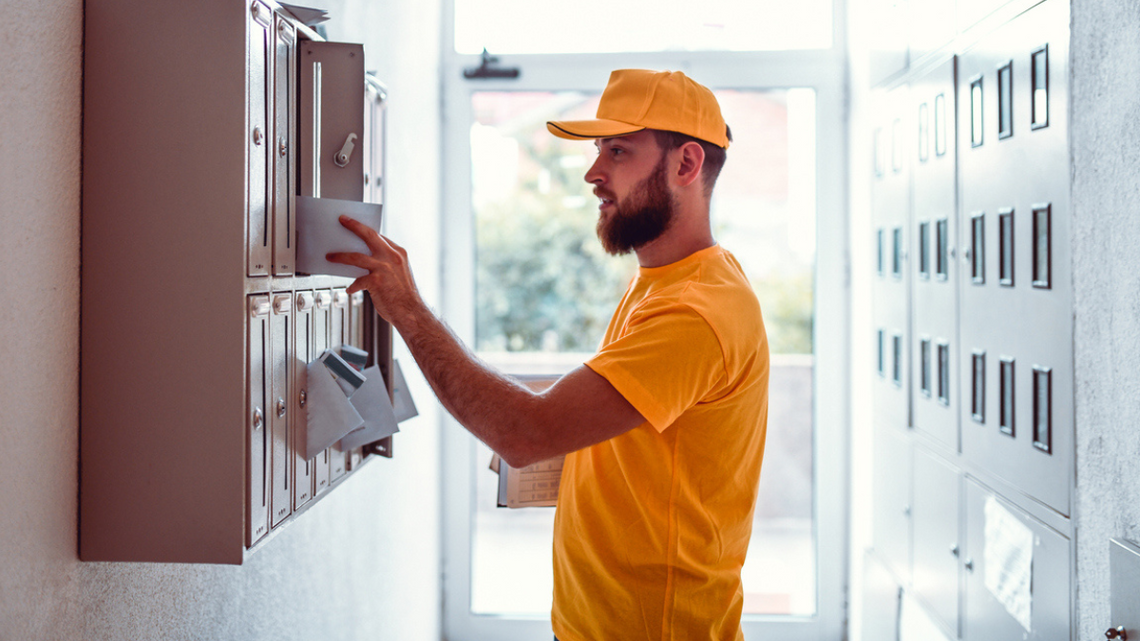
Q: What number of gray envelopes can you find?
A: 4